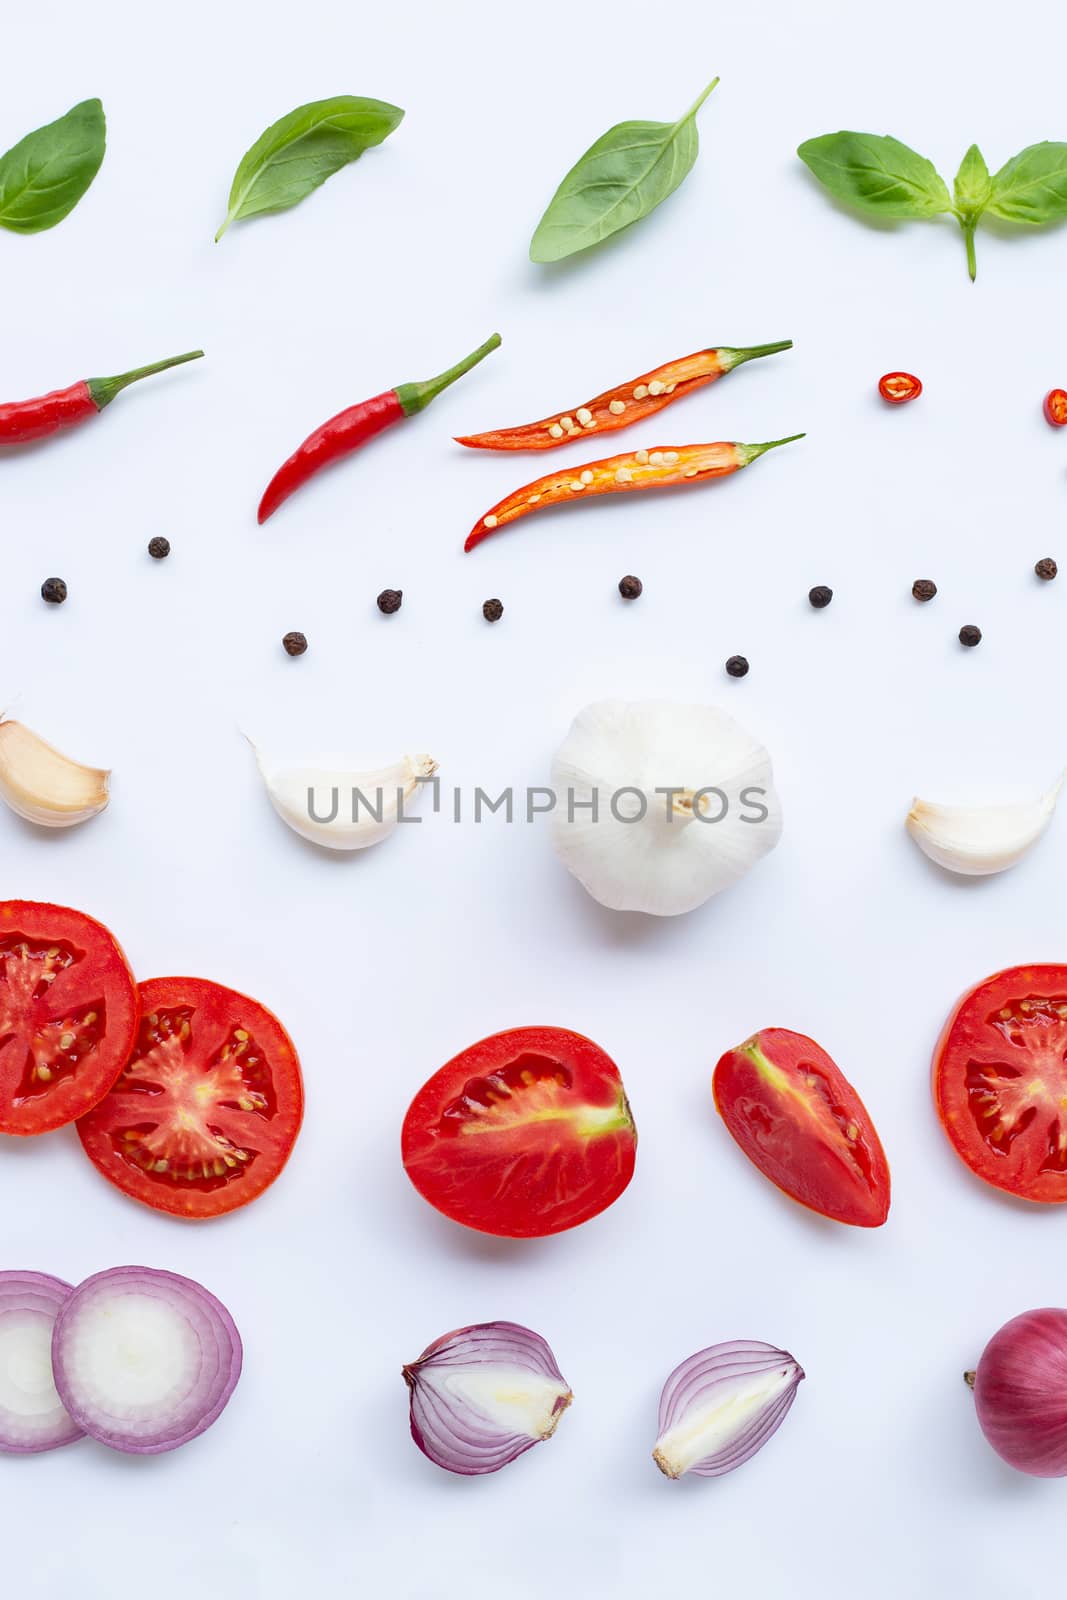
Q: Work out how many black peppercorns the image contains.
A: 11